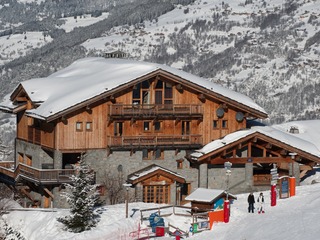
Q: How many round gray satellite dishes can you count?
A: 2